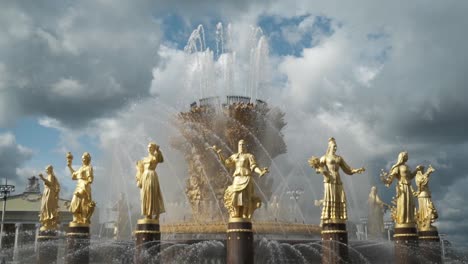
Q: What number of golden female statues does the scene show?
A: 7